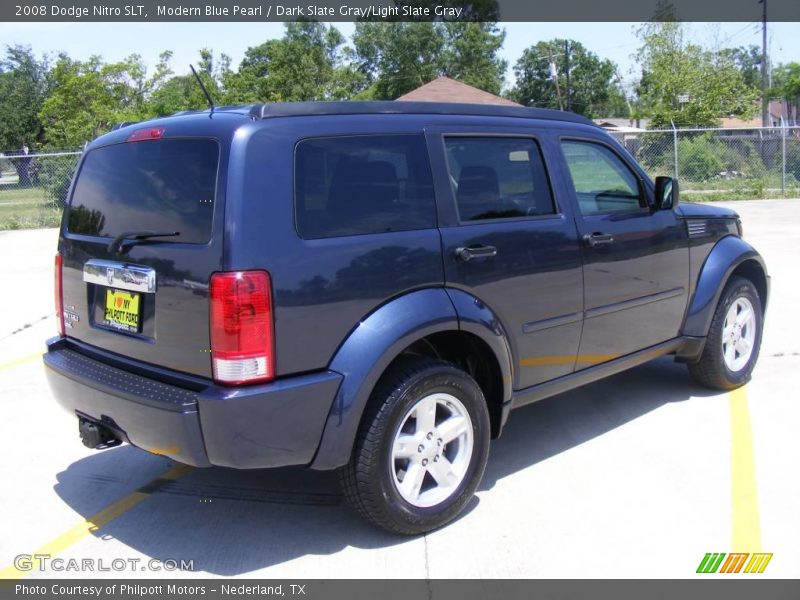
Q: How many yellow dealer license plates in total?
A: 1